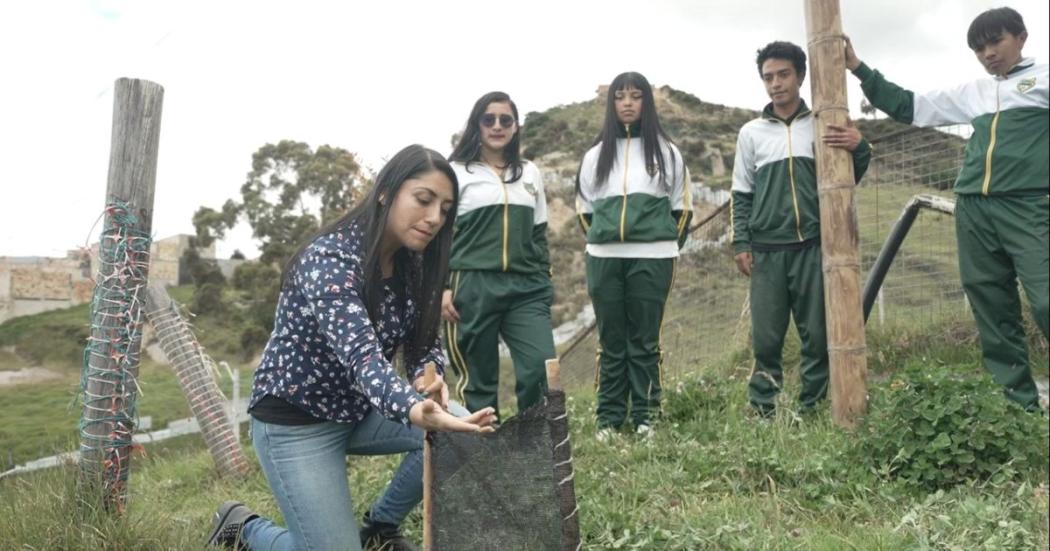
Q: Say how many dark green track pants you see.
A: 4